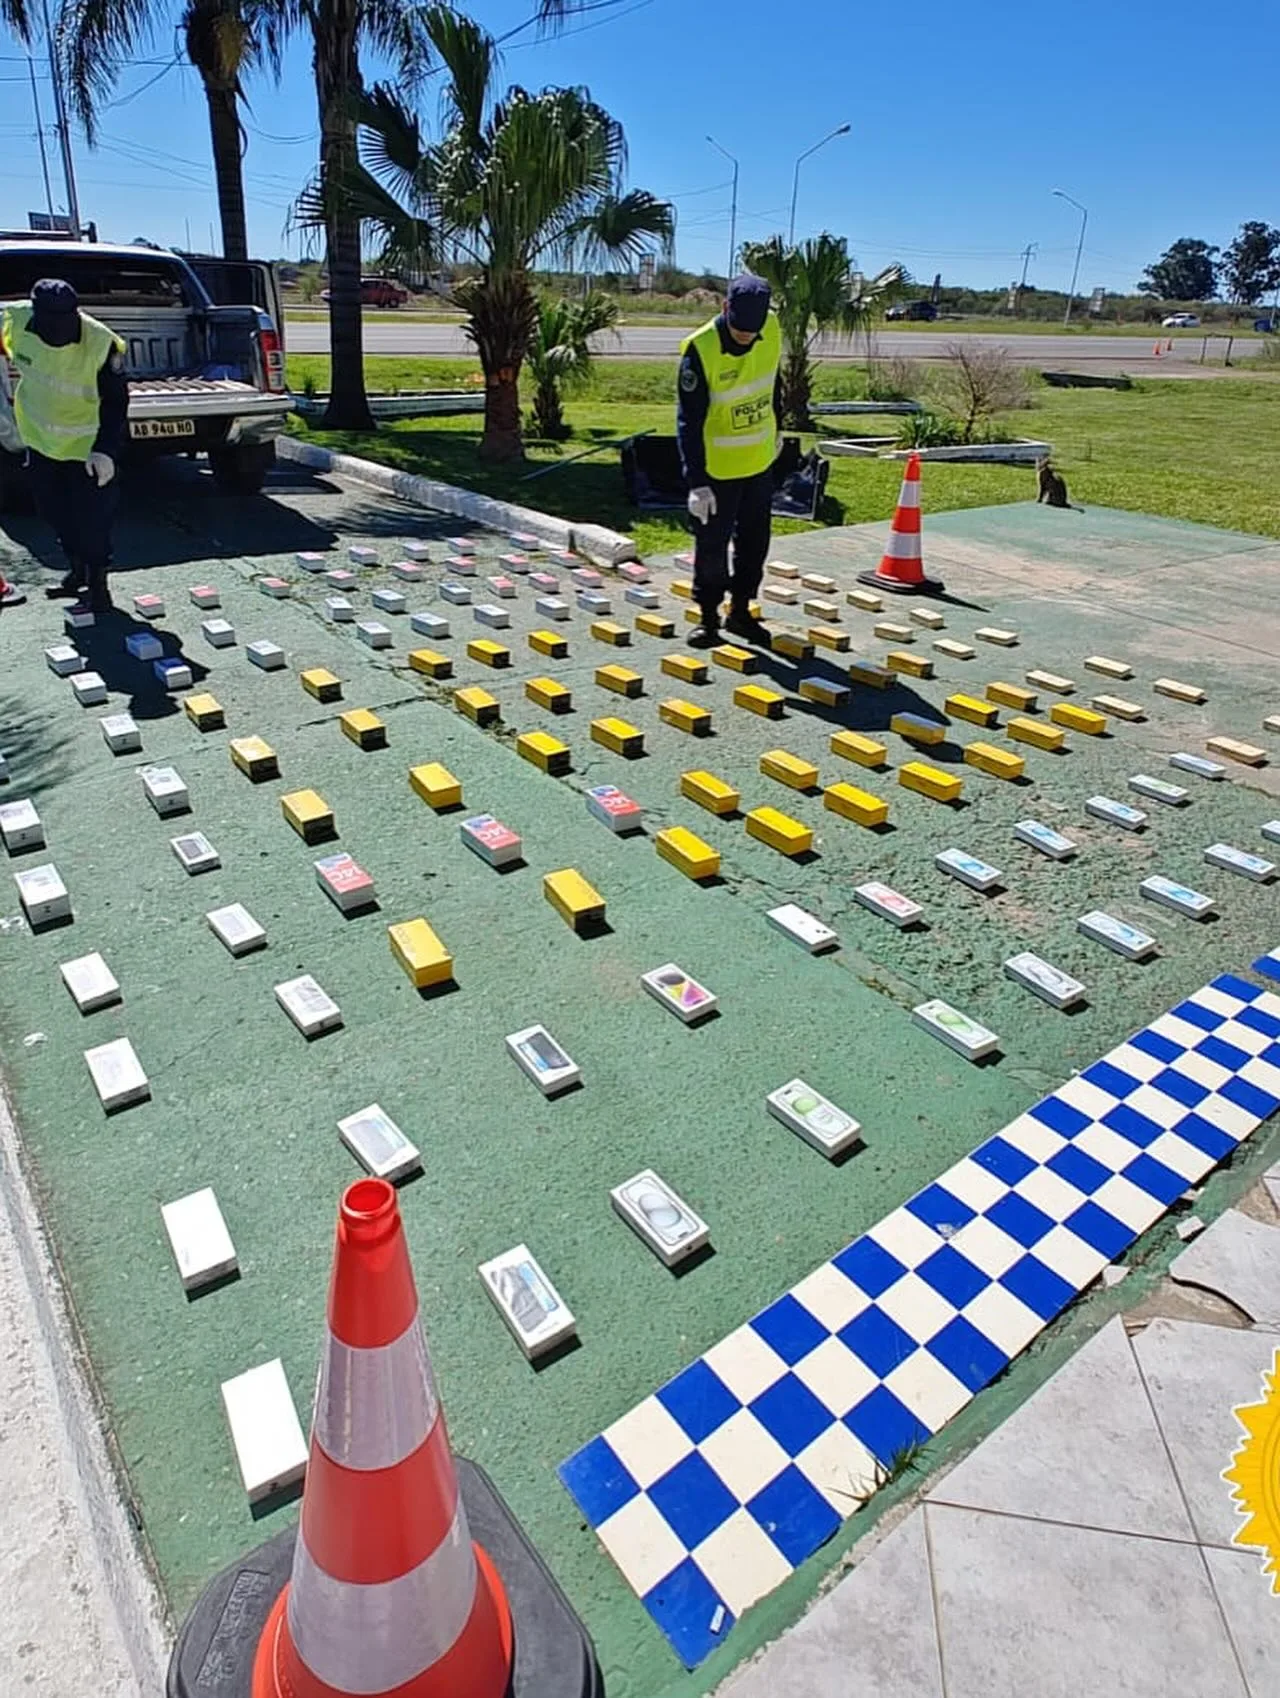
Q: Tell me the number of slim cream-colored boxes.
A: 15